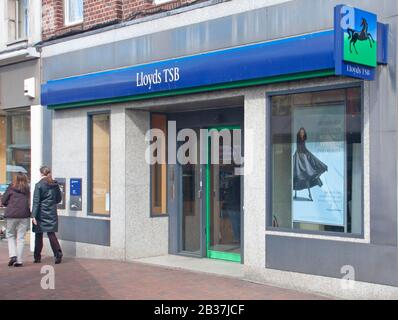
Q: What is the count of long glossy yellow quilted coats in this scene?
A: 0